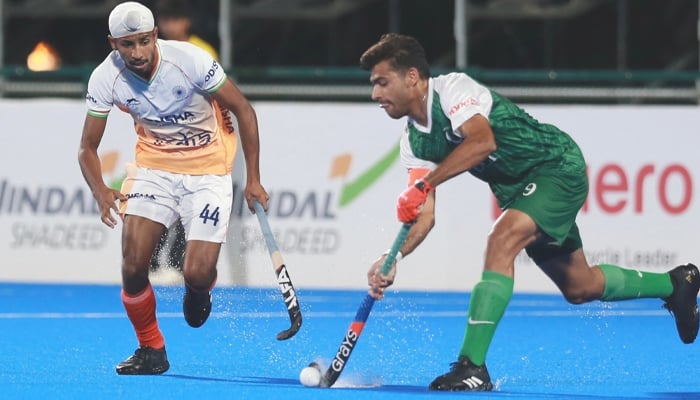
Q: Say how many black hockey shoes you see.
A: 4